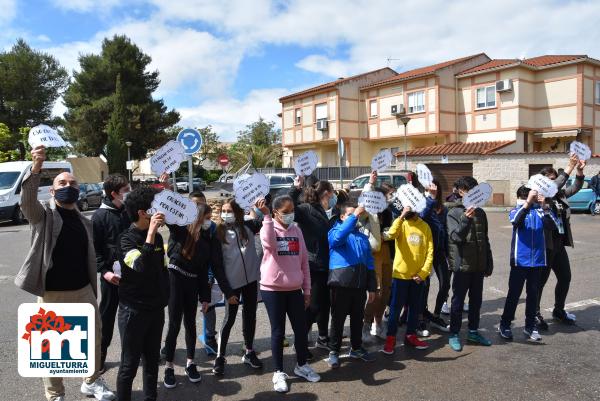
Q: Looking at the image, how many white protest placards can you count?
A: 12